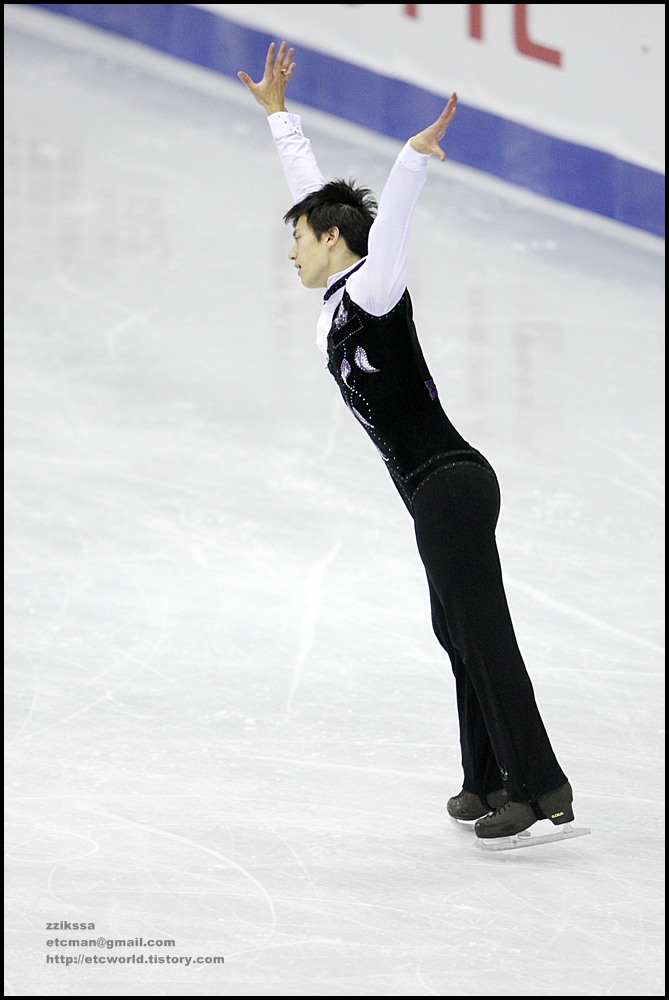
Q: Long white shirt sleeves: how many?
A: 2